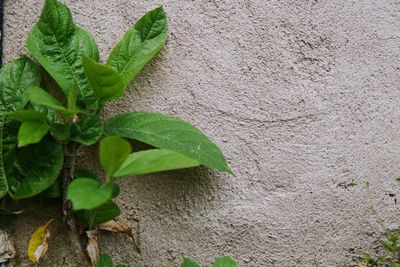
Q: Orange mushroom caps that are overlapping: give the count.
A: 0